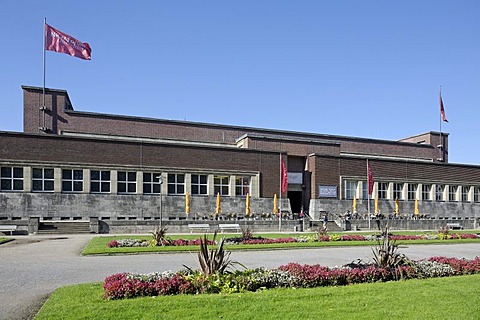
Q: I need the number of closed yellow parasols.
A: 8